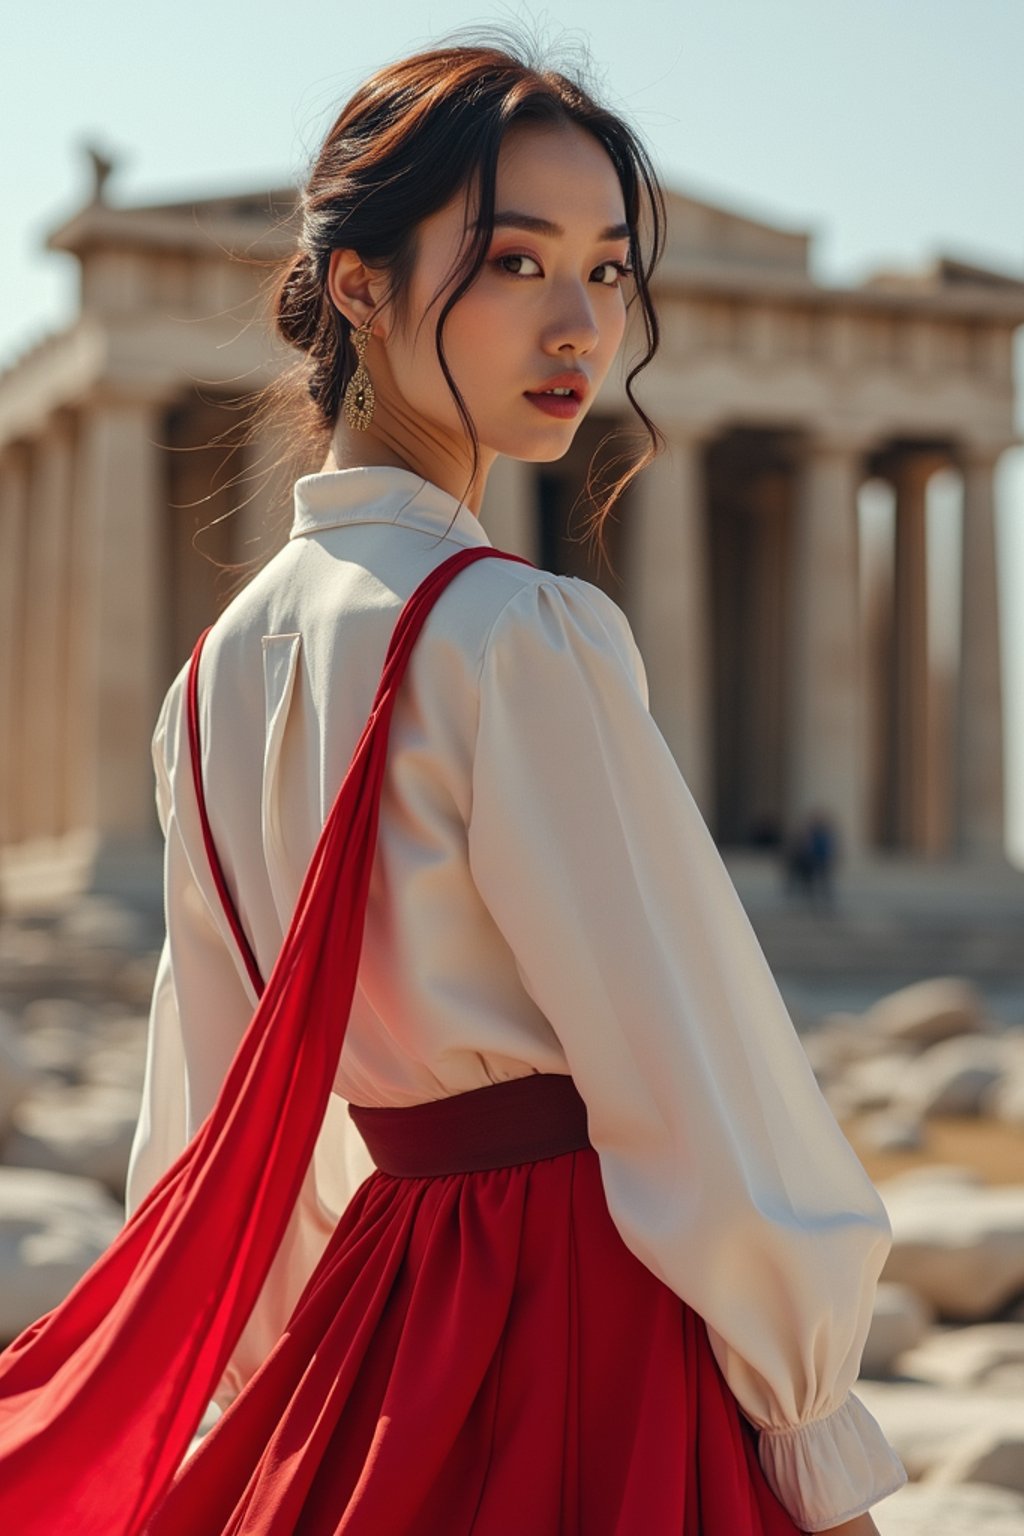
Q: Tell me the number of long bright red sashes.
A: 1